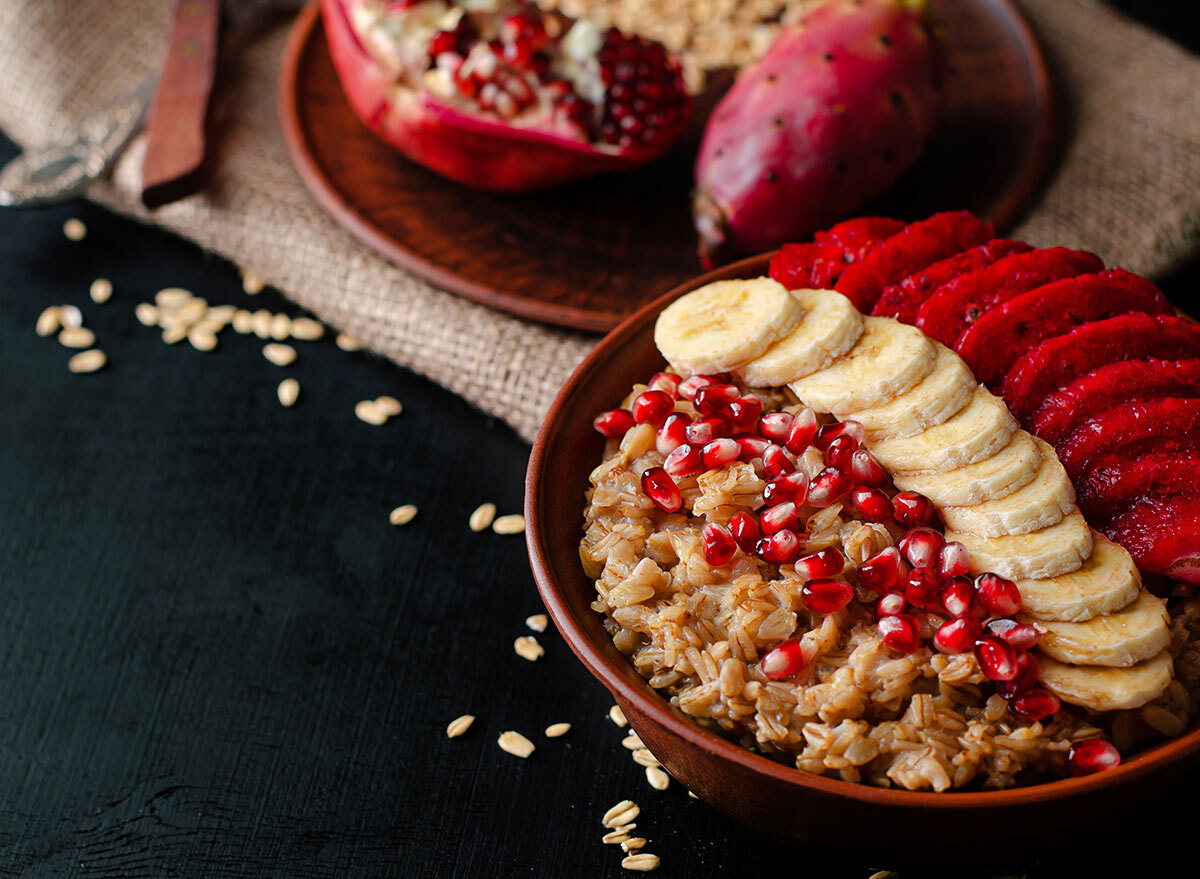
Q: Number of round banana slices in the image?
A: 11